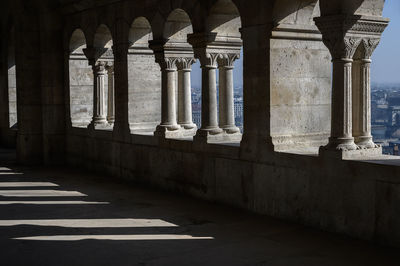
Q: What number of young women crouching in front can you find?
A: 0